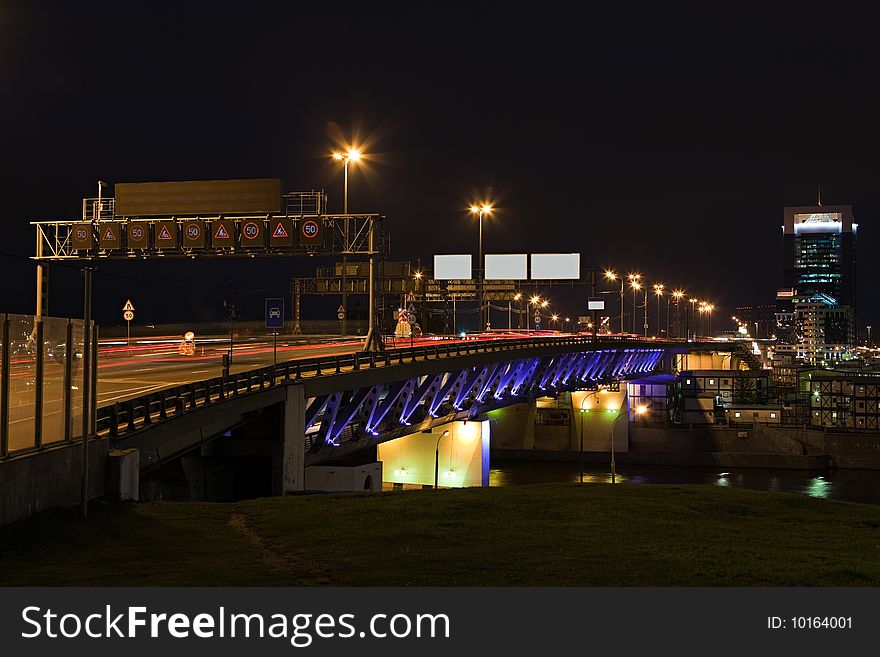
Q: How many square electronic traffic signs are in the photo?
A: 9